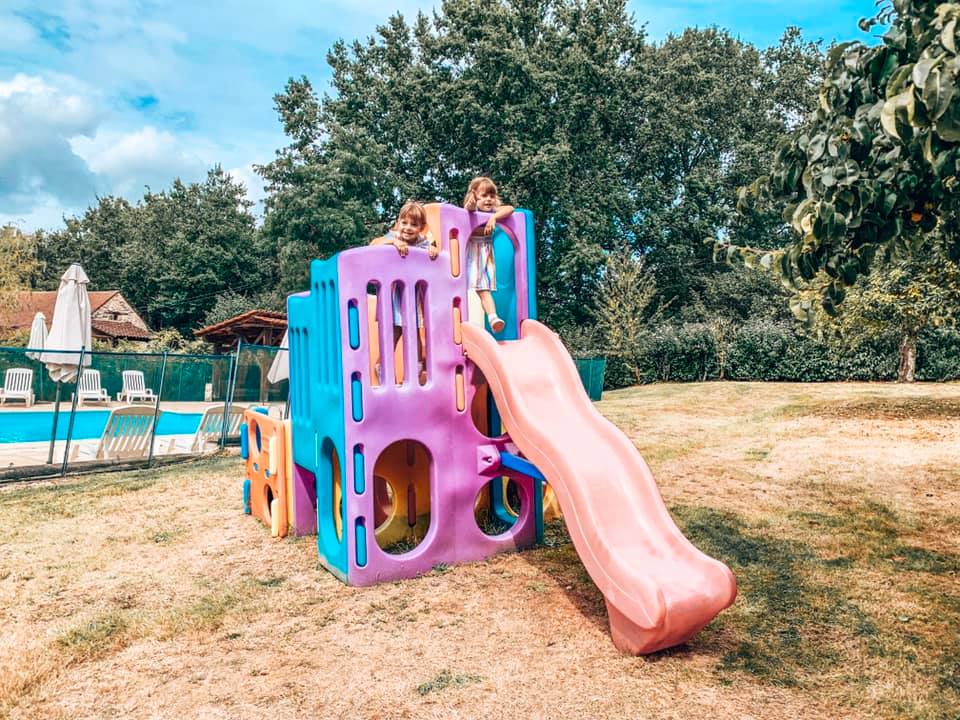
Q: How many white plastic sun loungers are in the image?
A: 5